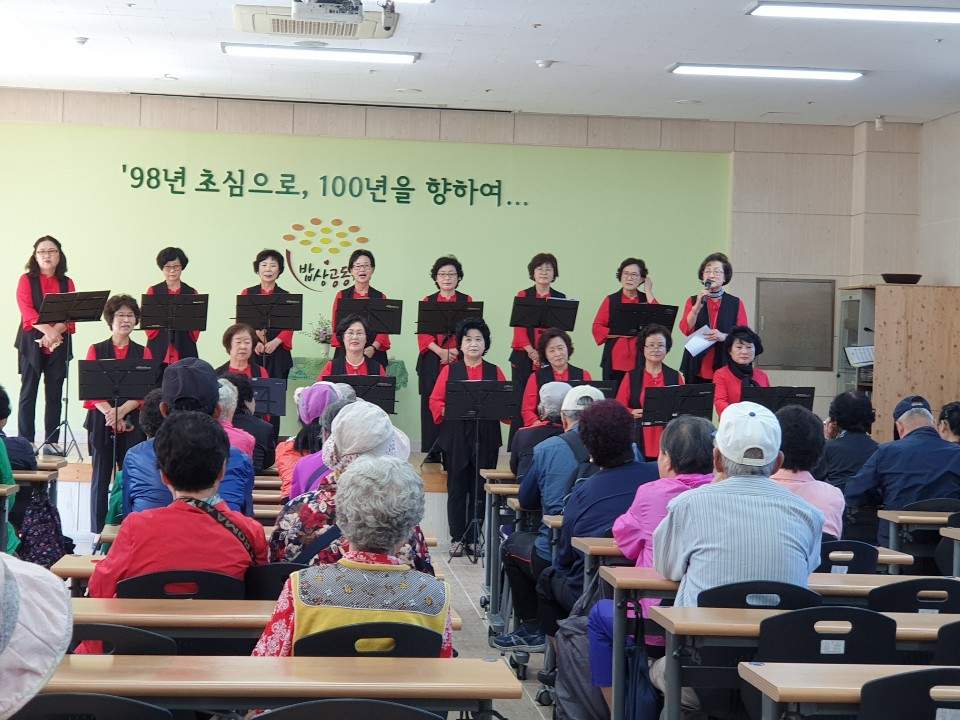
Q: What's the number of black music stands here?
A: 14